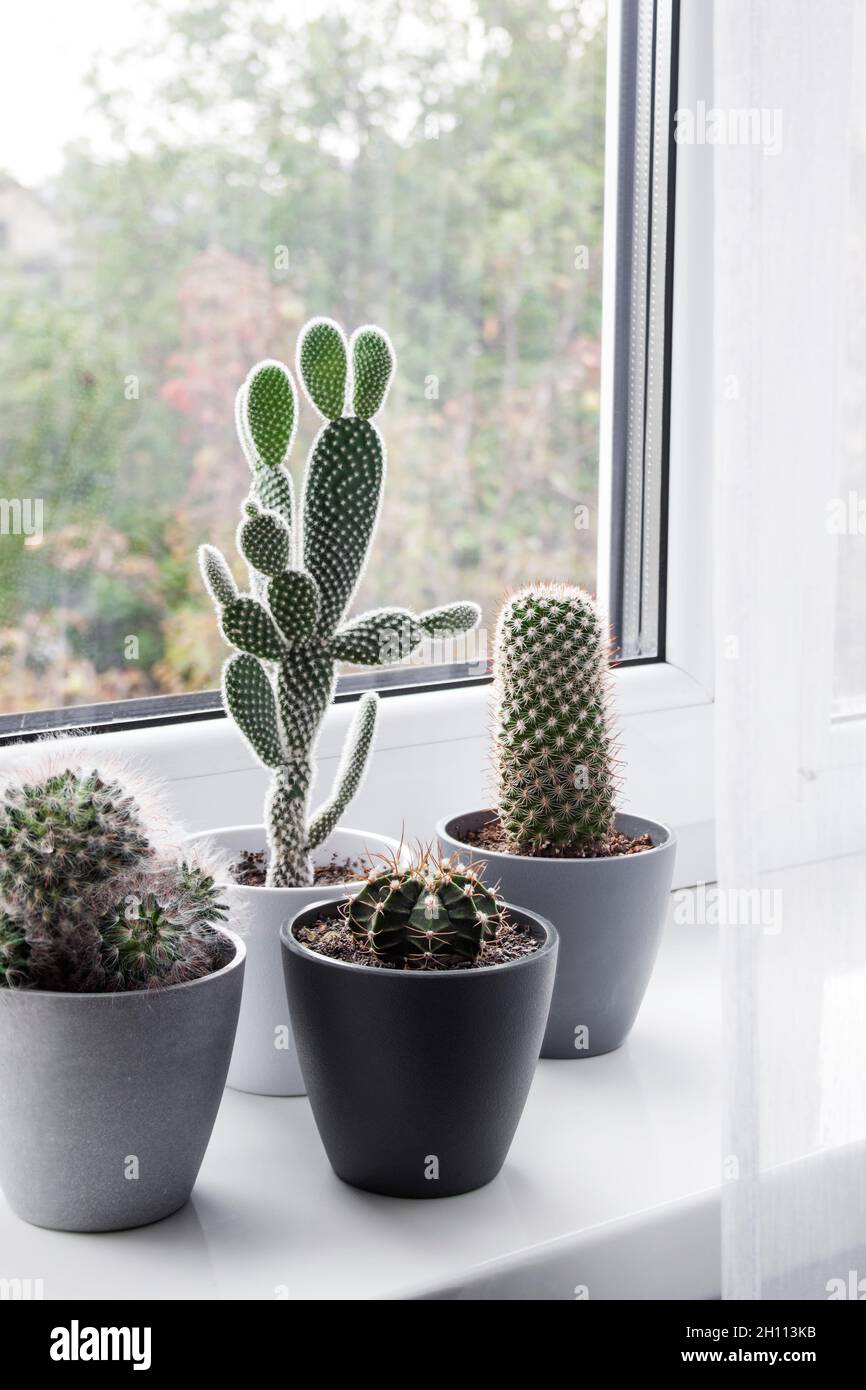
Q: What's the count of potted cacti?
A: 4